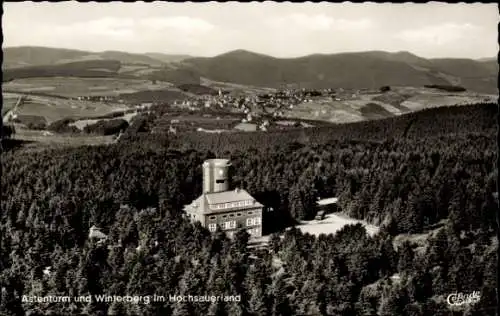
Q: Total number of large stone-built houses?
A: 1